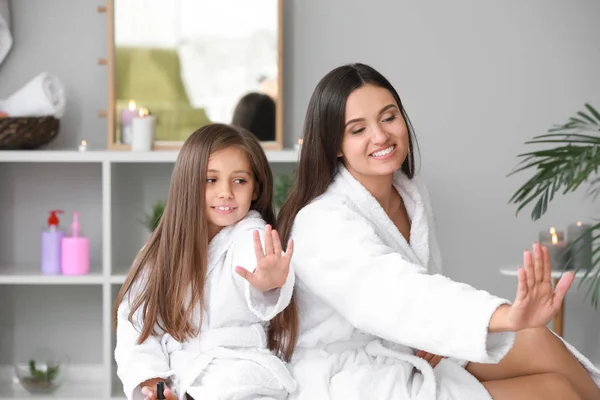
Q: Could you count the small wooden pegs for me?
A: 3